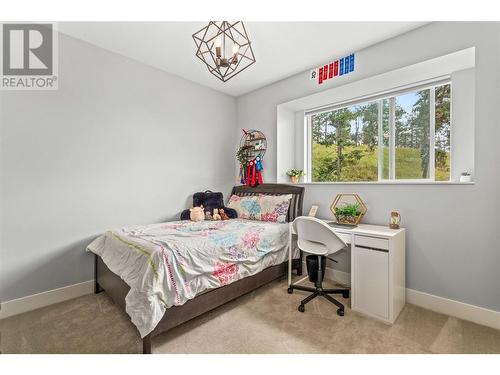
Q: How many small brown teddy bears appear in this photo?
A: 1